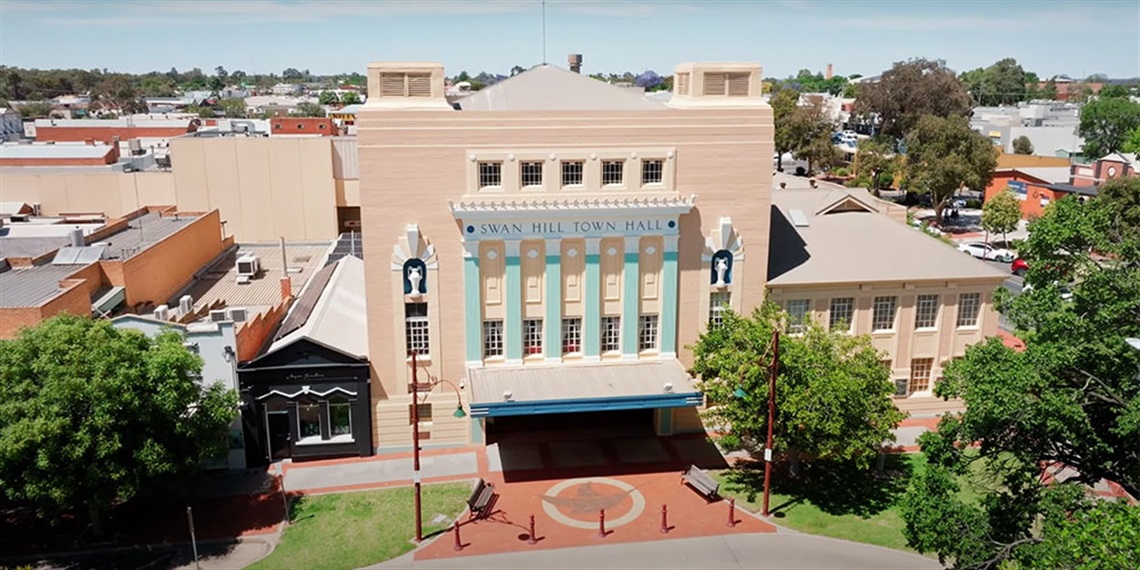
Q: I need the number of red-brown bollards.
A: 5